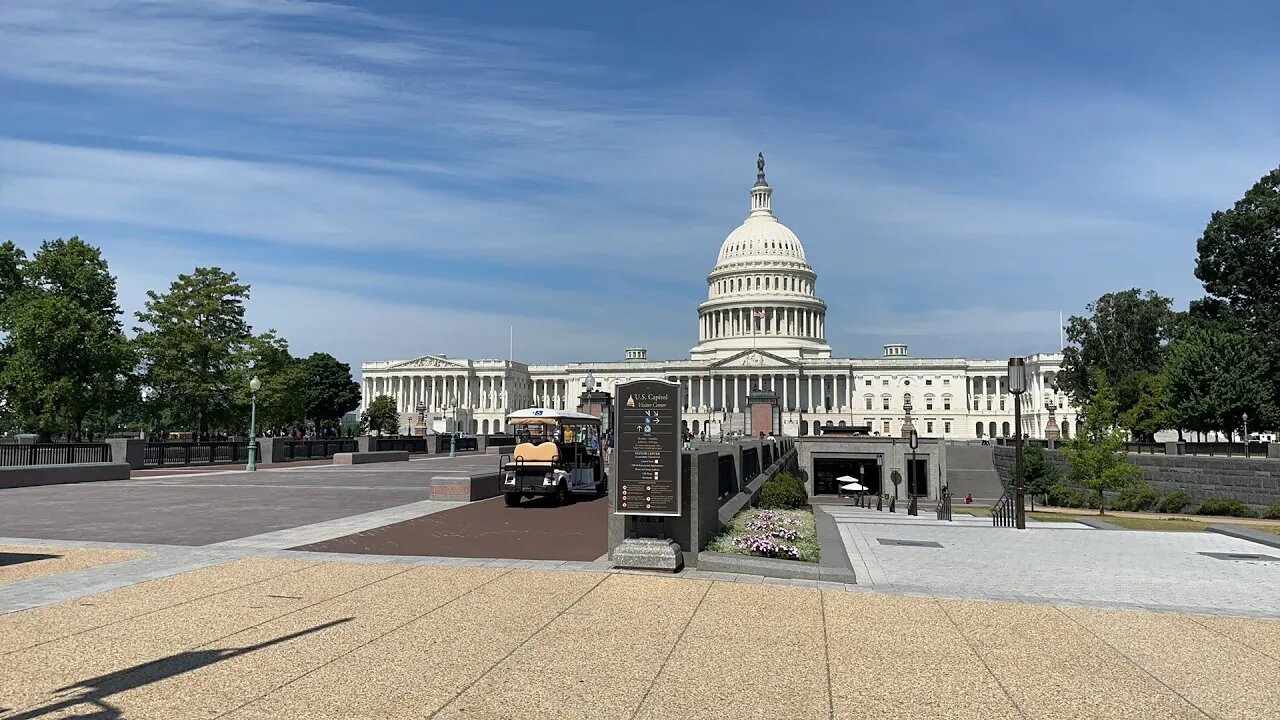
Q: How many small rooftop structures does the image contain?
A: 2